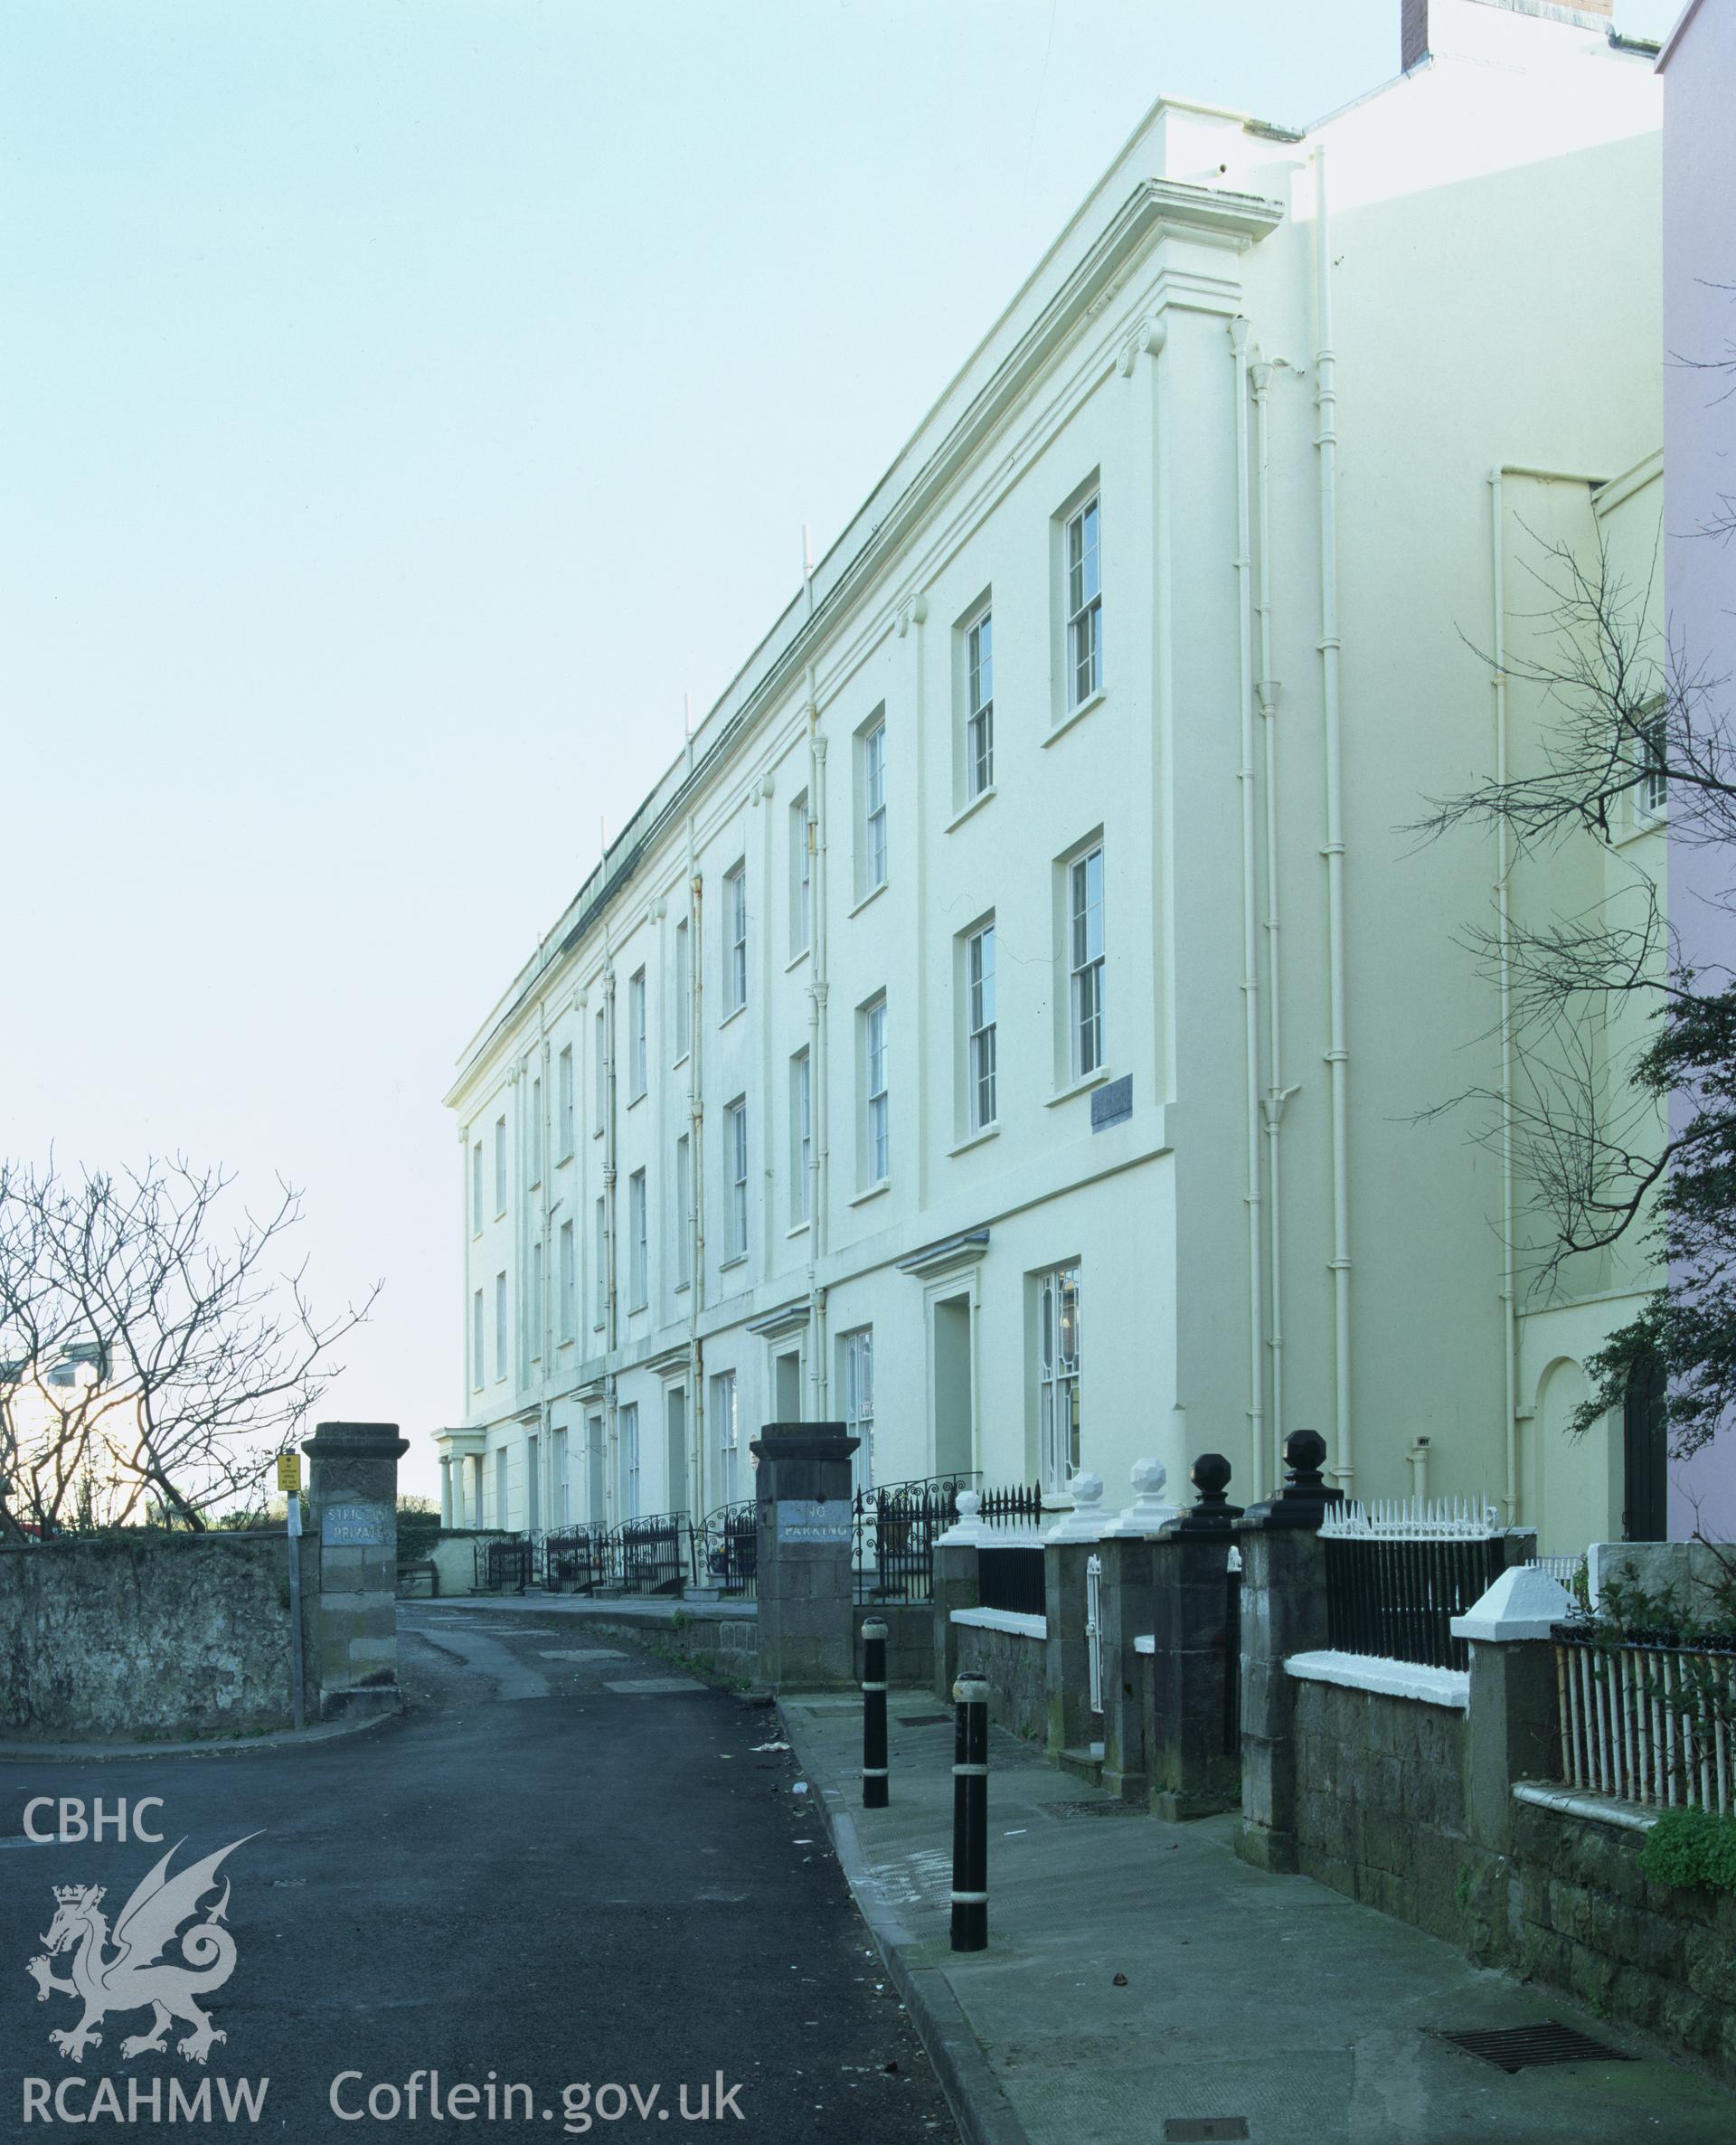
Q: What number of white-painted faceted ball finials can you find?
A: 3